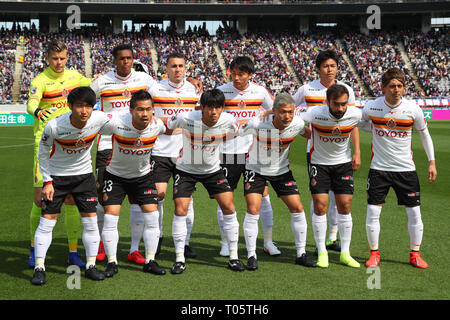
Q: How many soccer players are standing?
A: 11